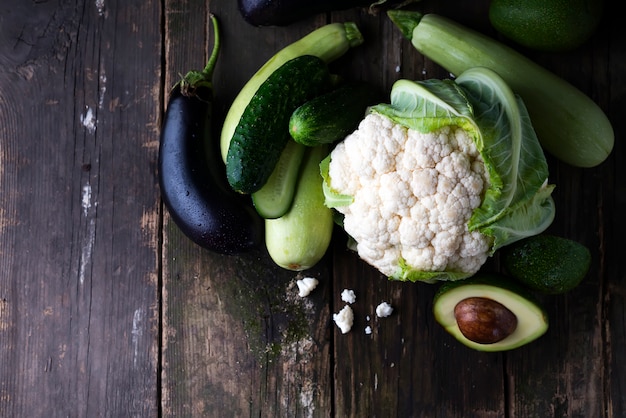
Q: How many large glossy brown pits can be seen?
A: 1